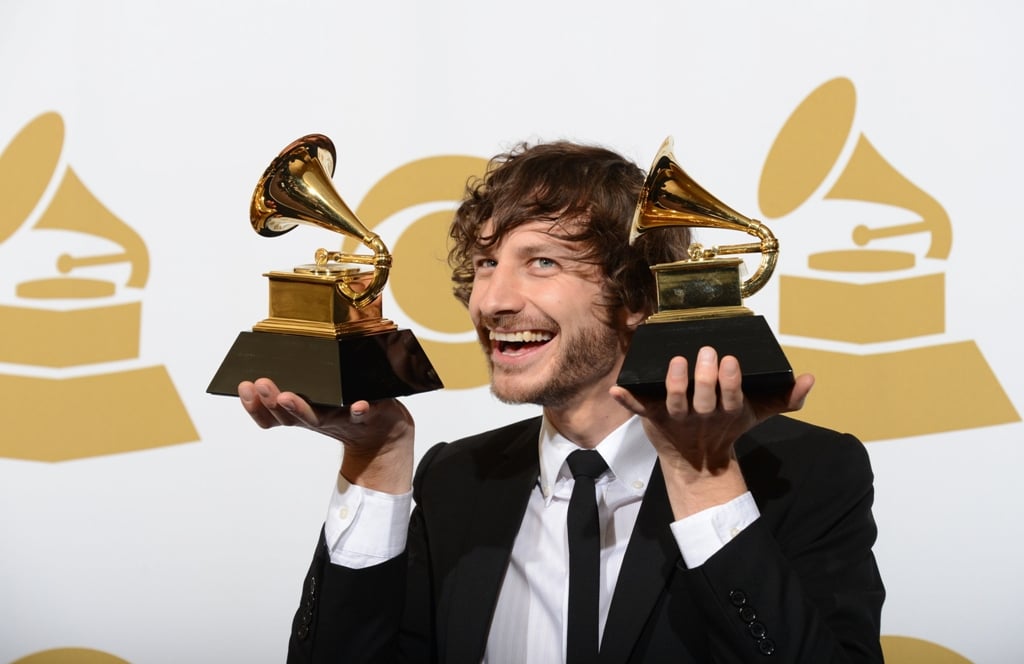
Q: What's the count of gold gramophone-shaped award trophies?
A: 2